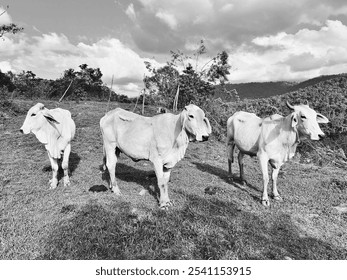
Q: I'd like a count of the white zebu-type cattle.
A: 3